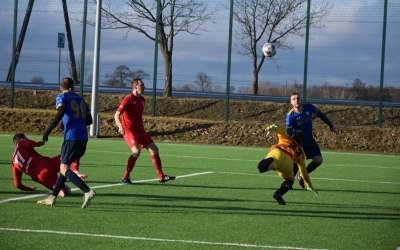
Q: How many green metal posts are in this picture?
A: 6